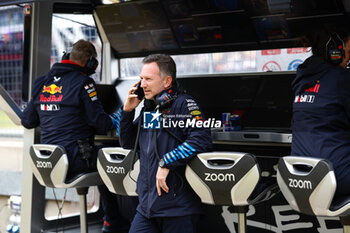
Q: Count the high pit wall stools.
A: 4